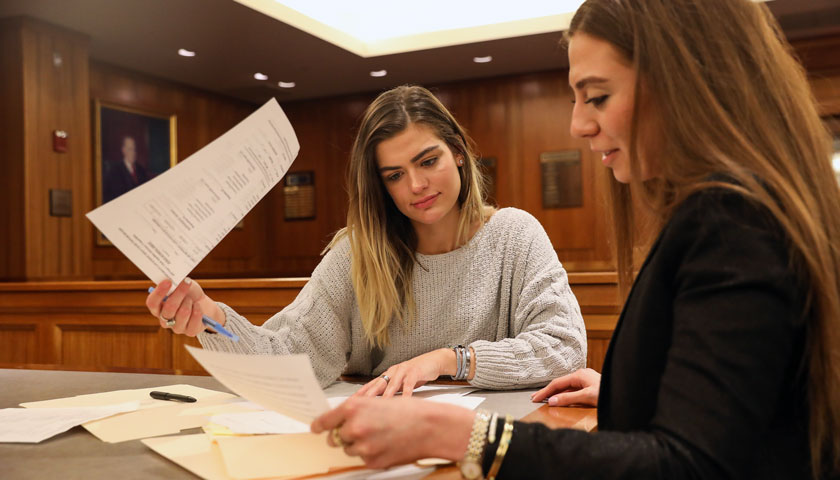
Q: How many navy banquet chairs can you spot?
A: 0